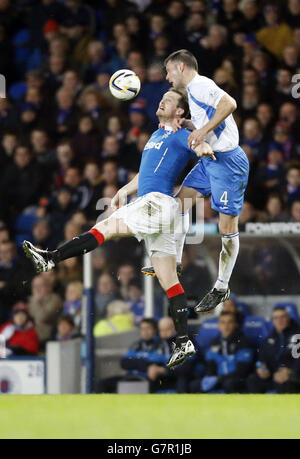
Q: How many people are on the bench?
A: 4